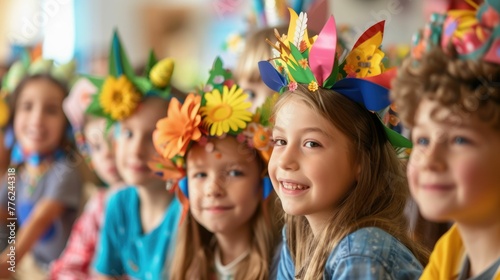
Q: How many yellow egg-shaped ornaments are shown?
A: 1